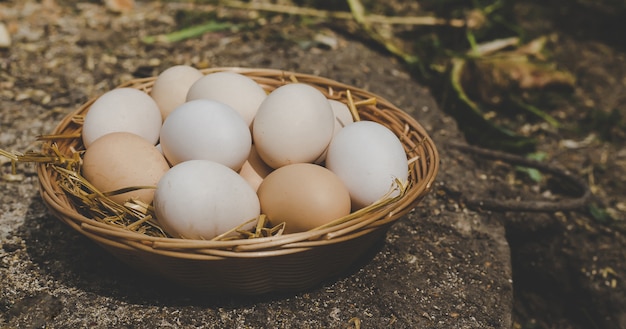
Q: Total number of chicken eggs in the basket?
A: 11